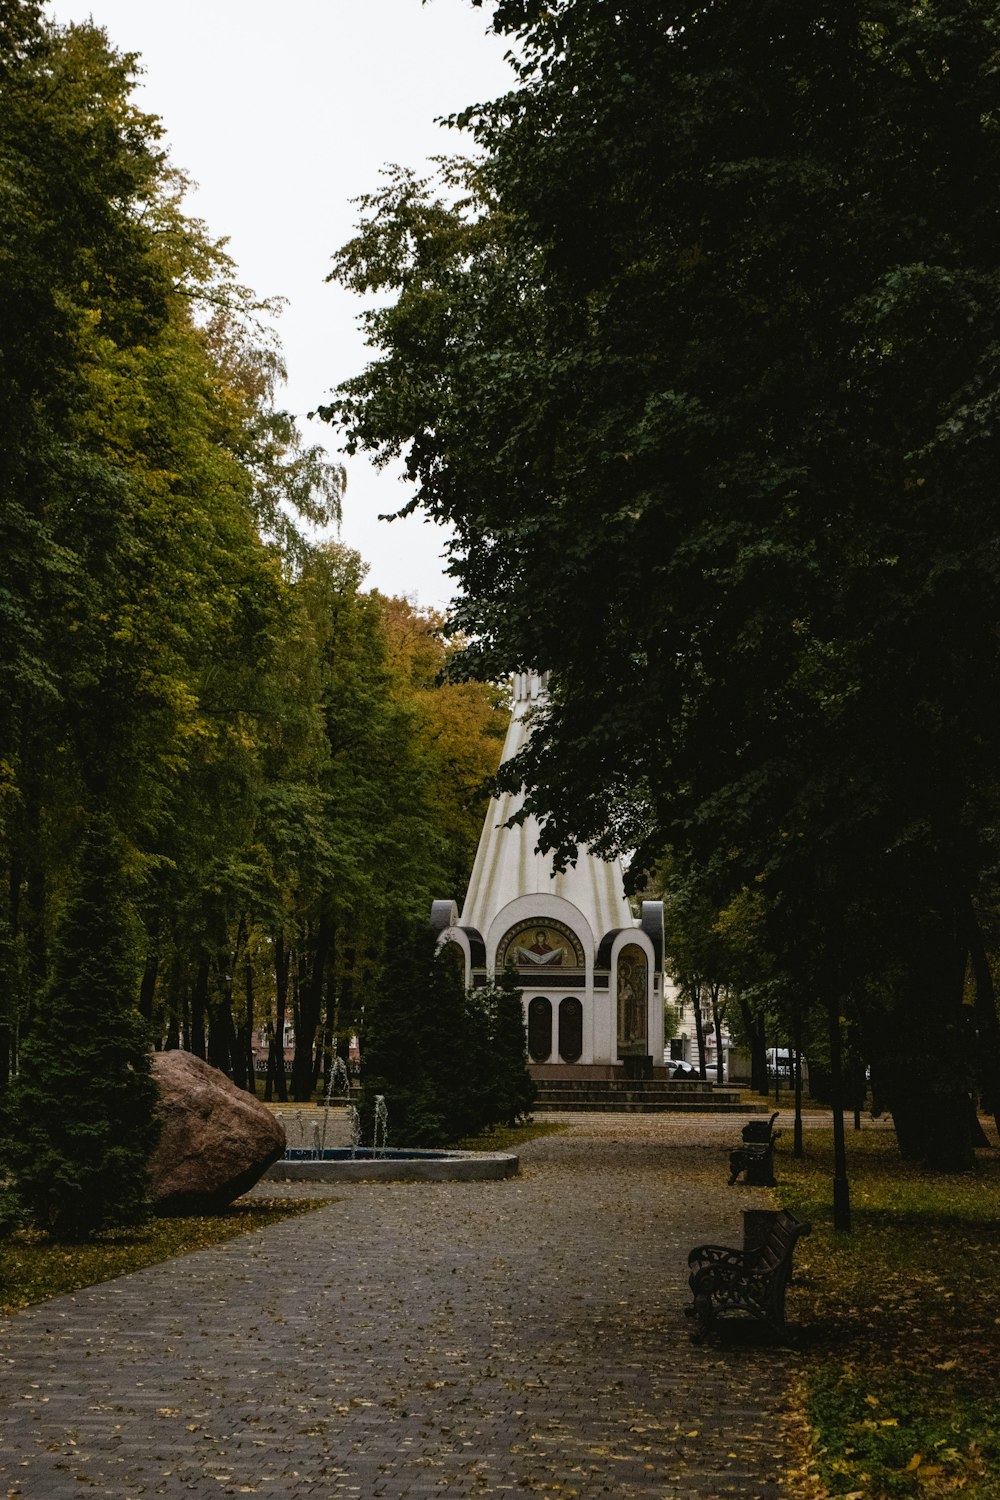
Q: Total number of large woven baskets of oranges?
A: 0